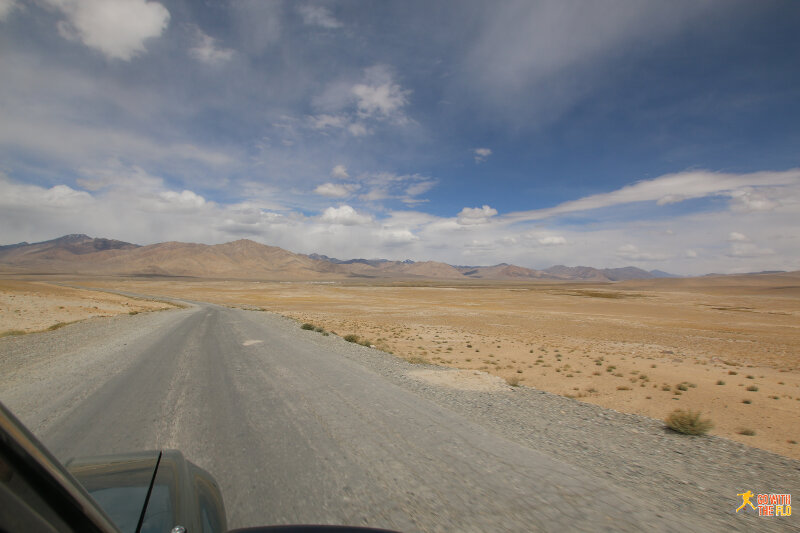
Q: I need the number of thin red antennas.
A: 0